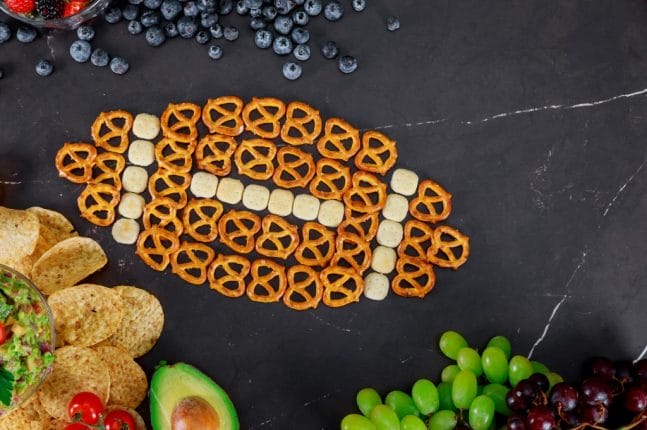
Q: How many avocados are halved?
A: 1